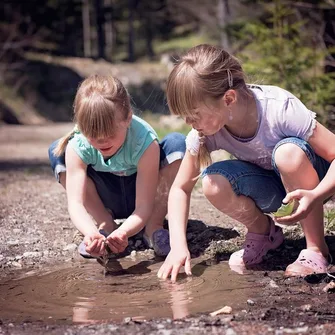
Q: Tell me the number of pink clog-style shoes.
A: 2